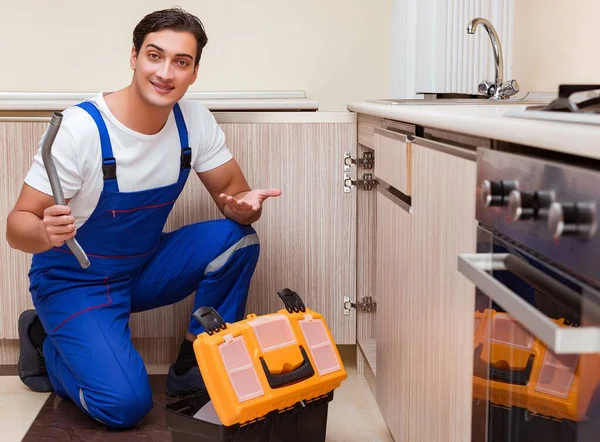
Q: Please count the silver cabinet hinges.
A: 3